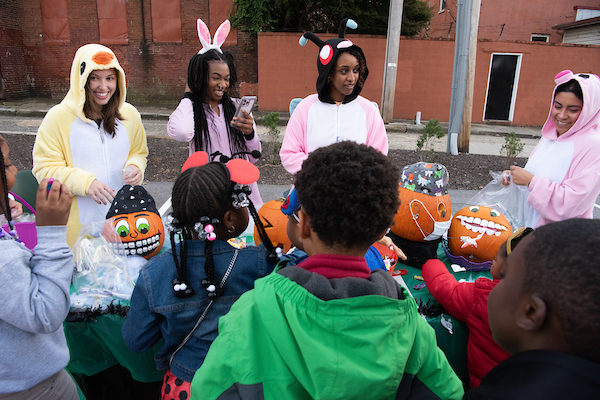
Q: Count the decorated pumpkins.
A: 4